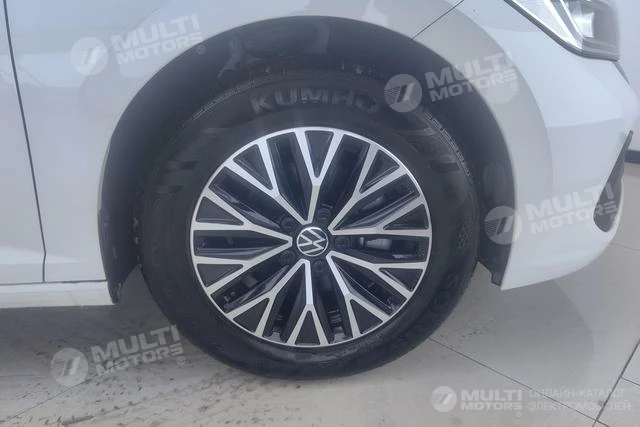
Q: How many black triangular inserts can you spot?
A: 10